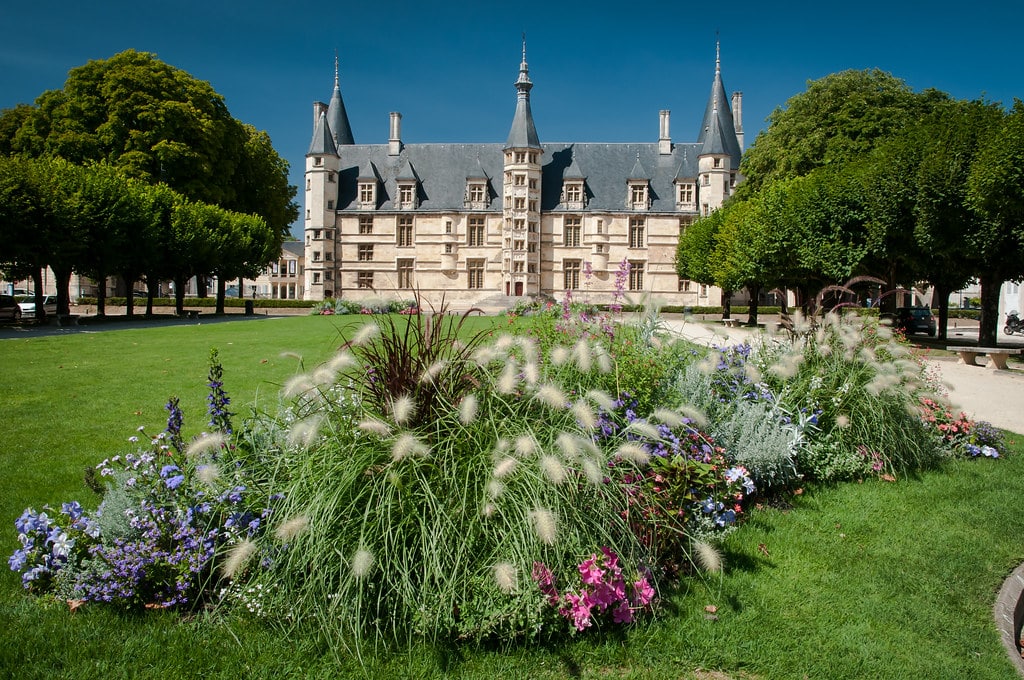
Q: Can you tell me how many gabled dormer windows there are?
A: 6